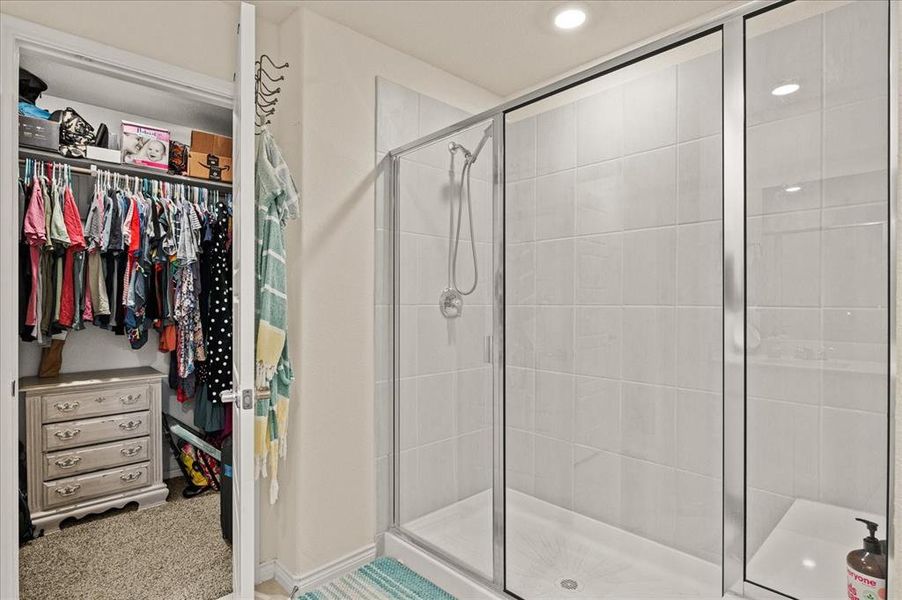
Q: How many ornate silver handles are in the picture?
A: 8